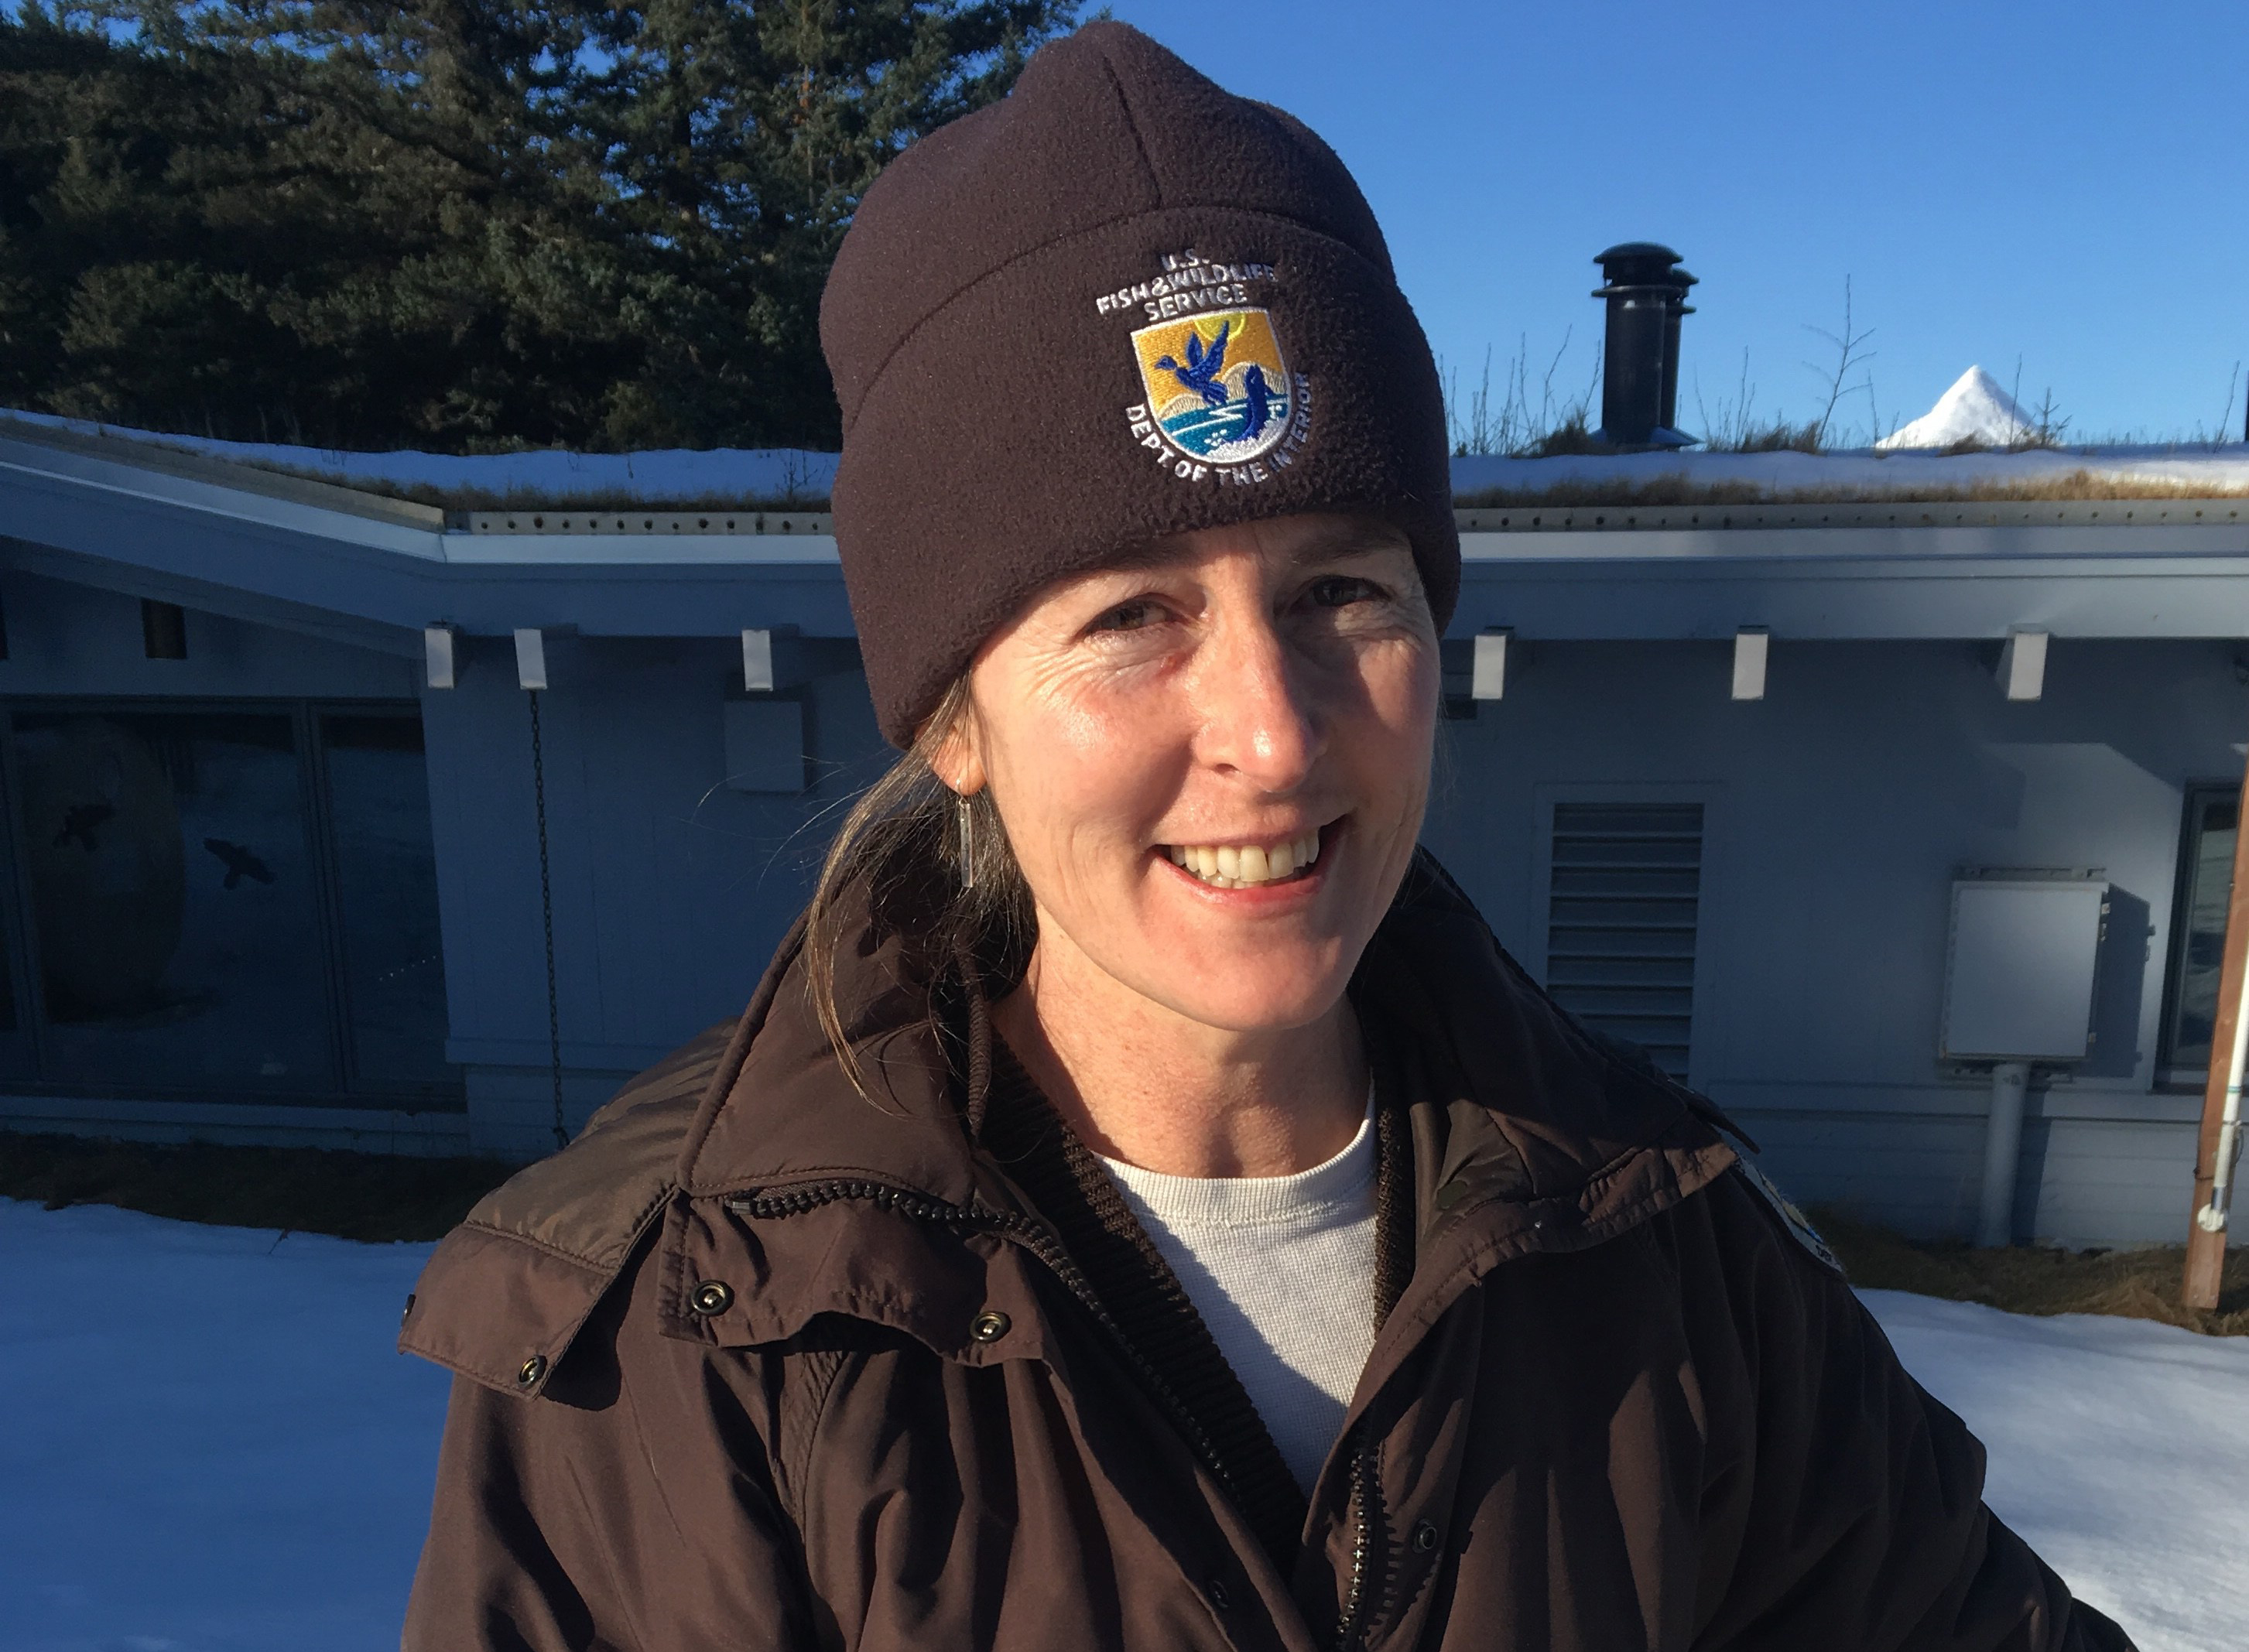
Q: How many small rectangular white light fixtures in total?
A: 6